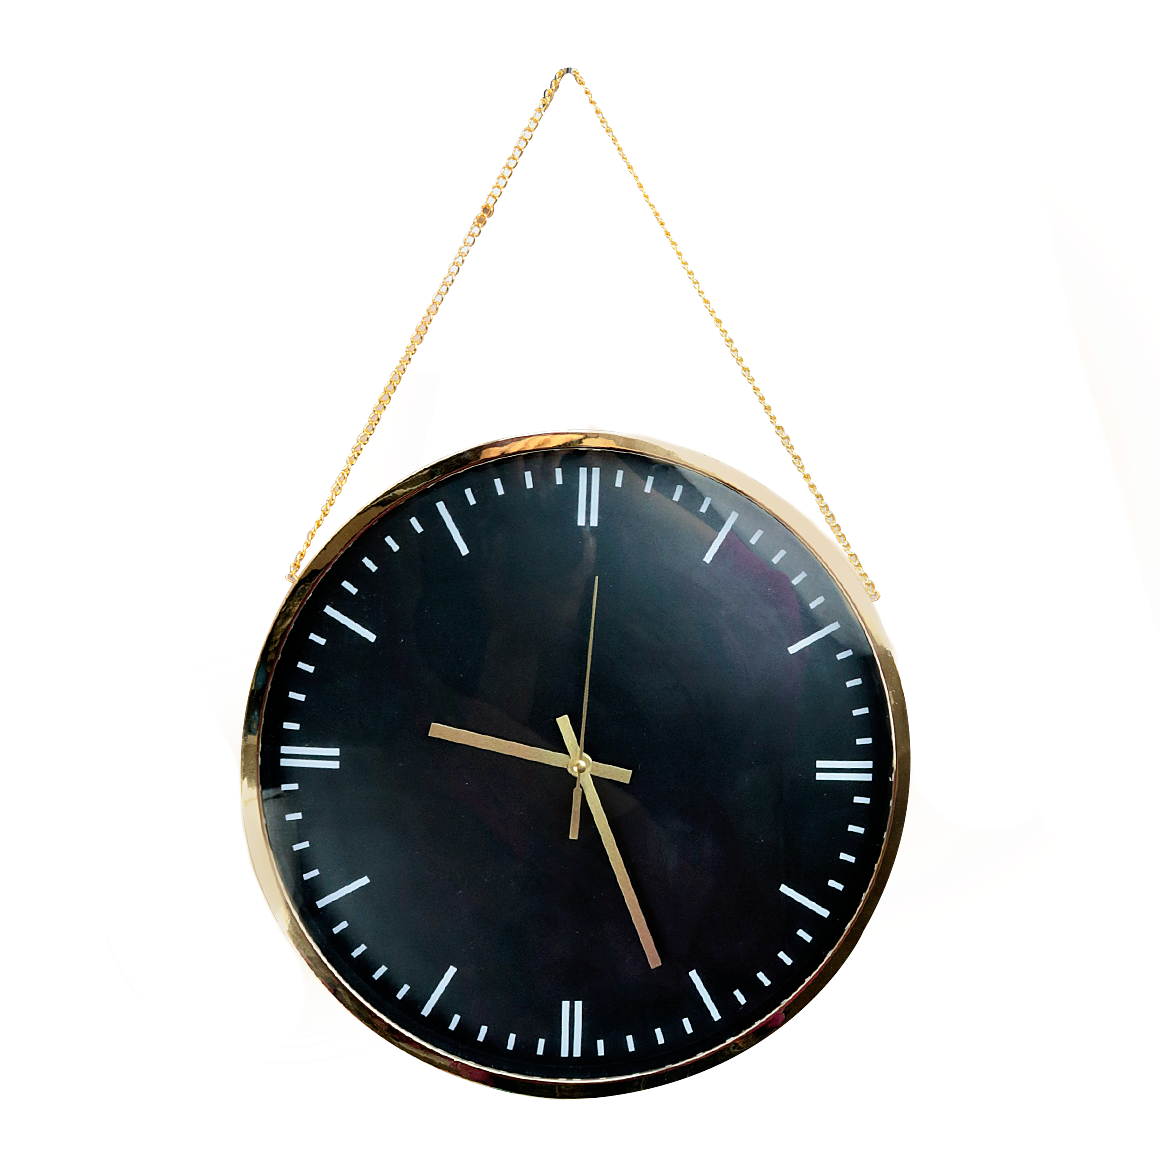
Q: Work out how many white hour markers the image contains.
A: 12